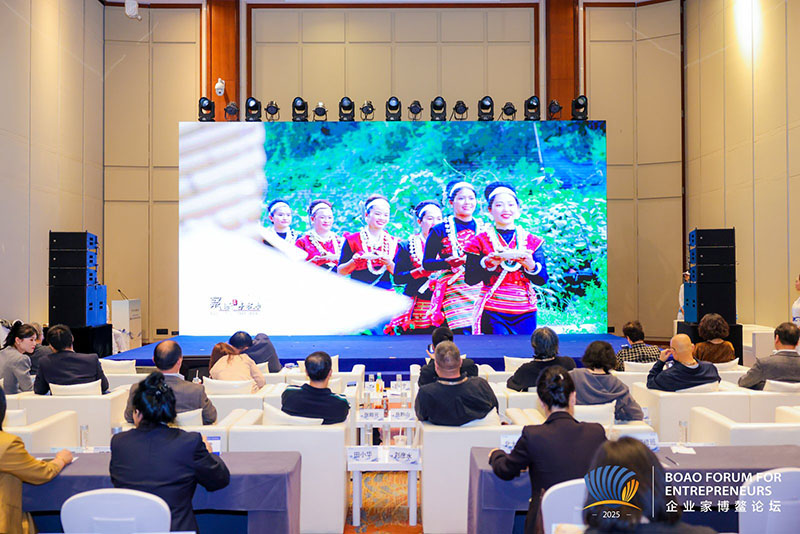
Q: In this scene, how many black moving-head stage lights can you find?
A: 9